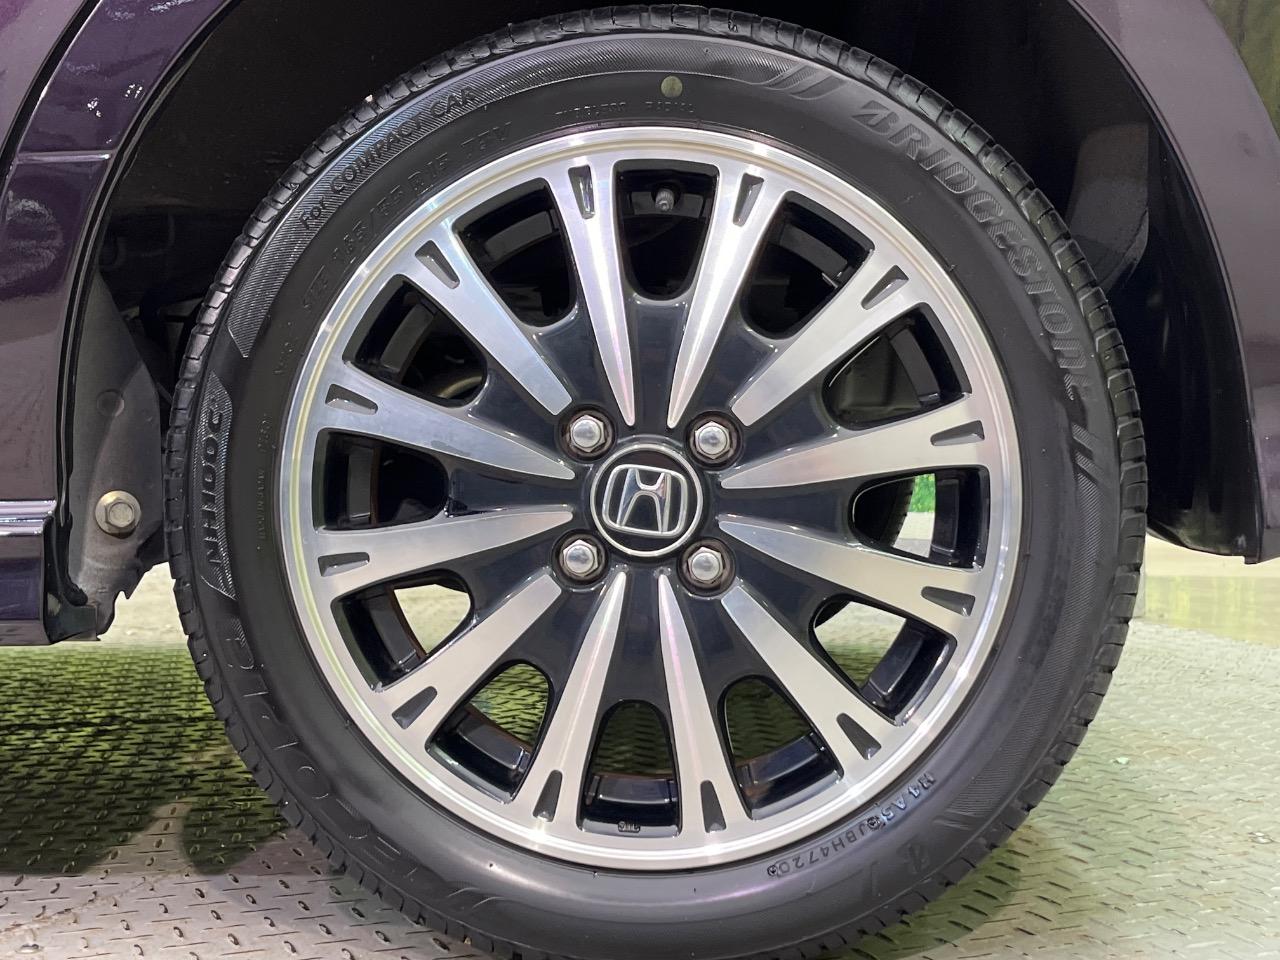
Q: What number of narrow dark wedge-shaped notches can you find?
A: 12